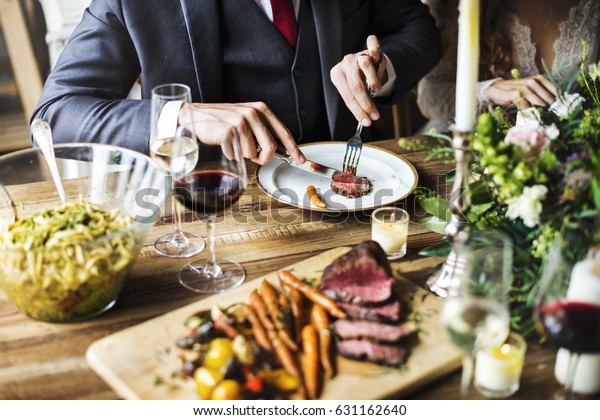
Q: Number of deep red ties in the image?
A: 1